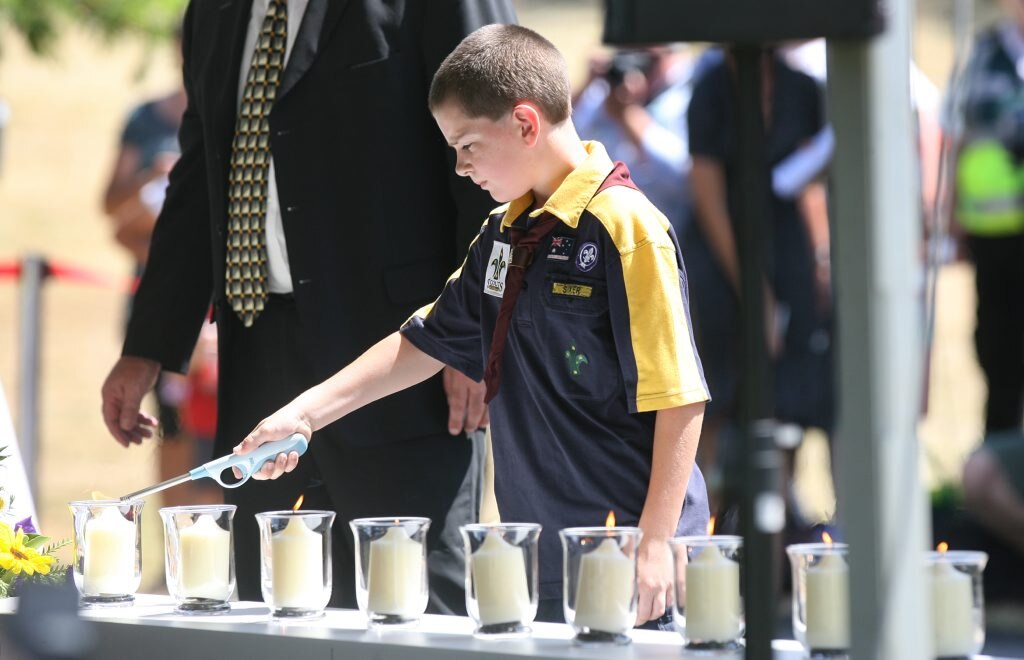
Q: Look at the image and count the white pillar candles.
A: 9